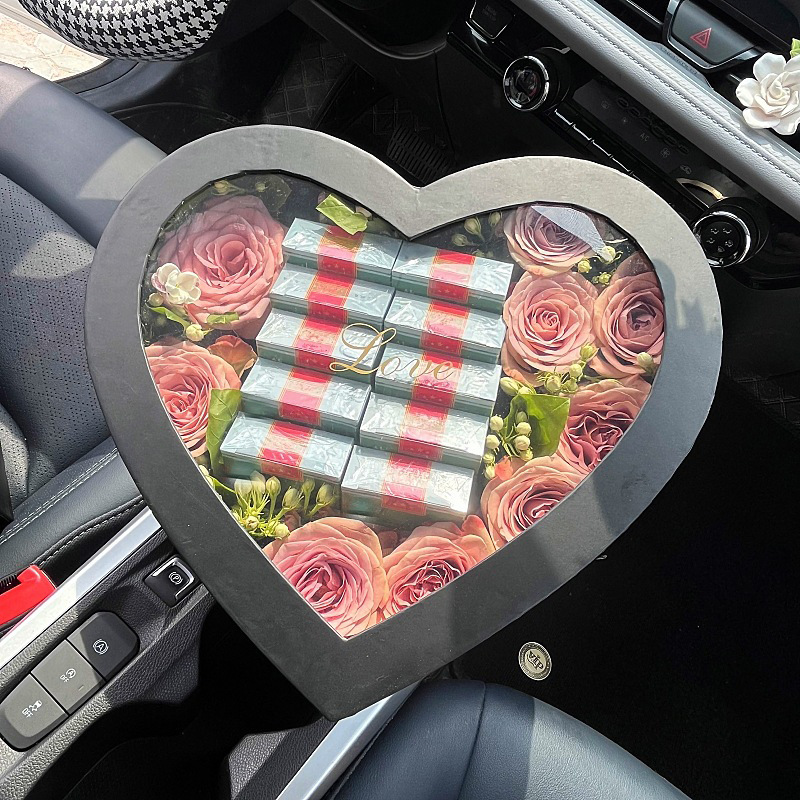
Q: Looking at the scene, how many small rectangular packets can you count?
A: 10